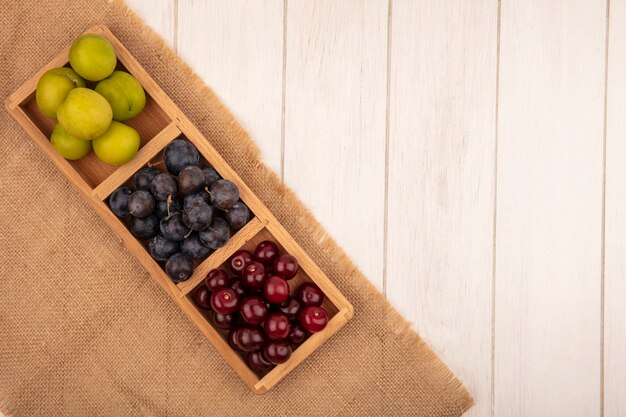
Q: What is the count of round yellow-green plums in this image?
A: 6